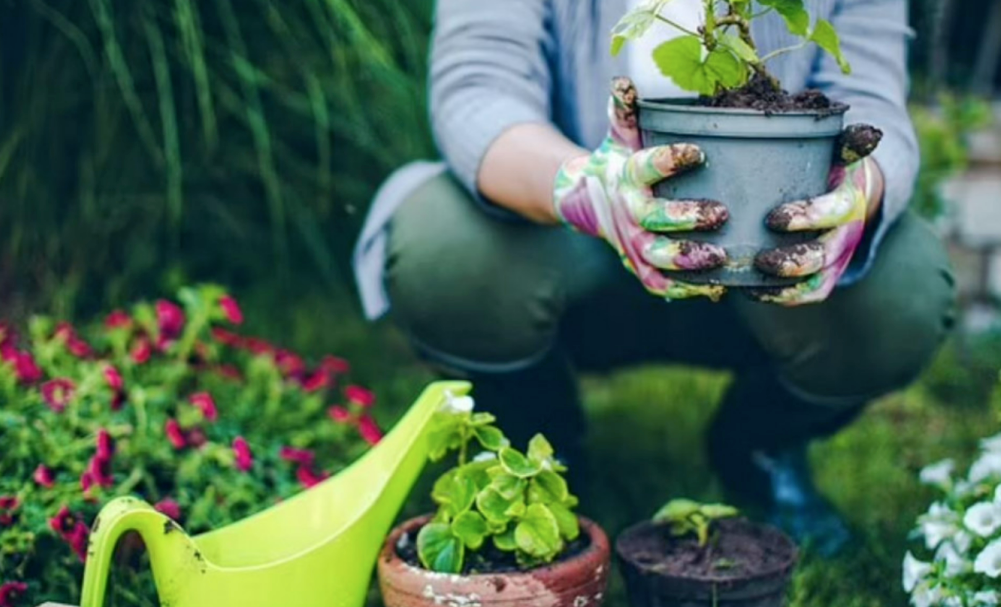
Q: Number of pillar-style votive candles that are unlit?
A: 0